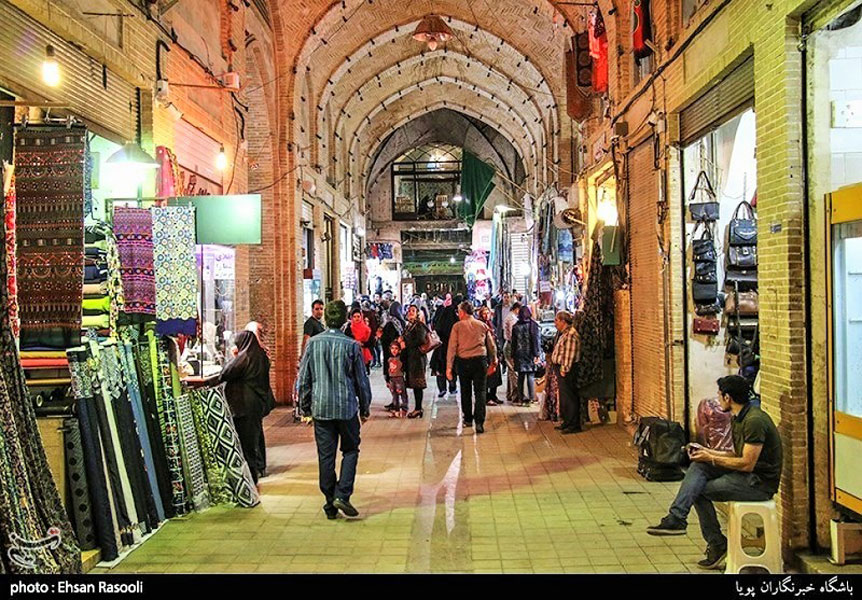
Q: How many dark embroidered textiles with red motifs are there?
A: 1